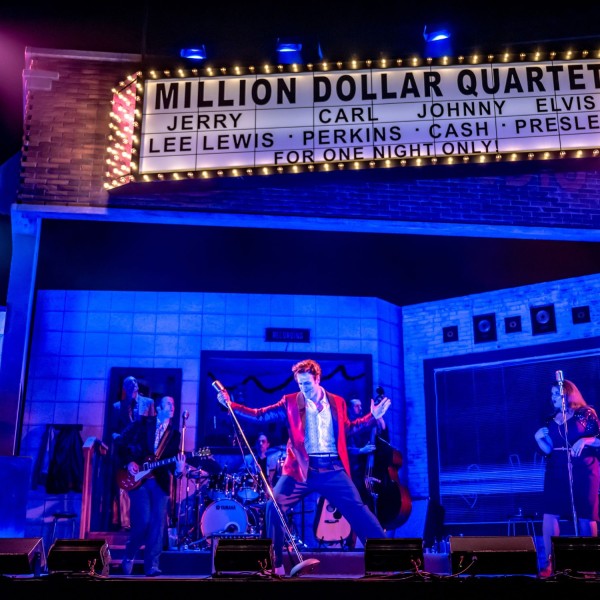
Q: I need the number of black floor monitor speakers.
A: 6